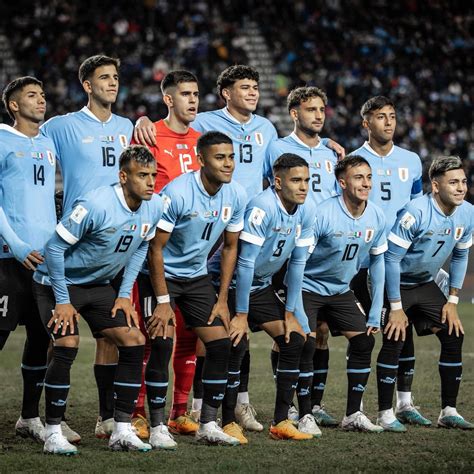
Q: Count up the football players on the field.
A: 11